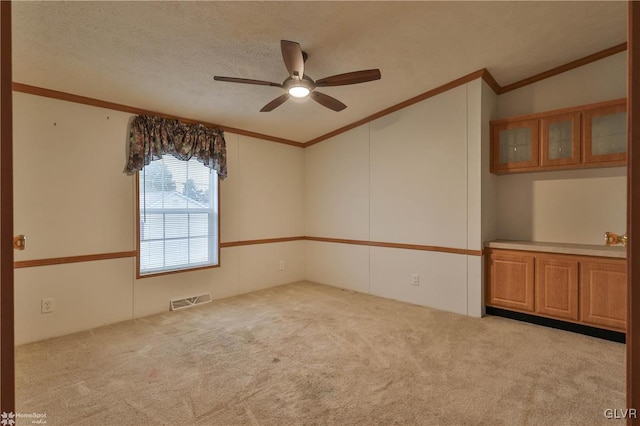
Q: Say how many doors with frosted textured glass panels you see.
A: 3